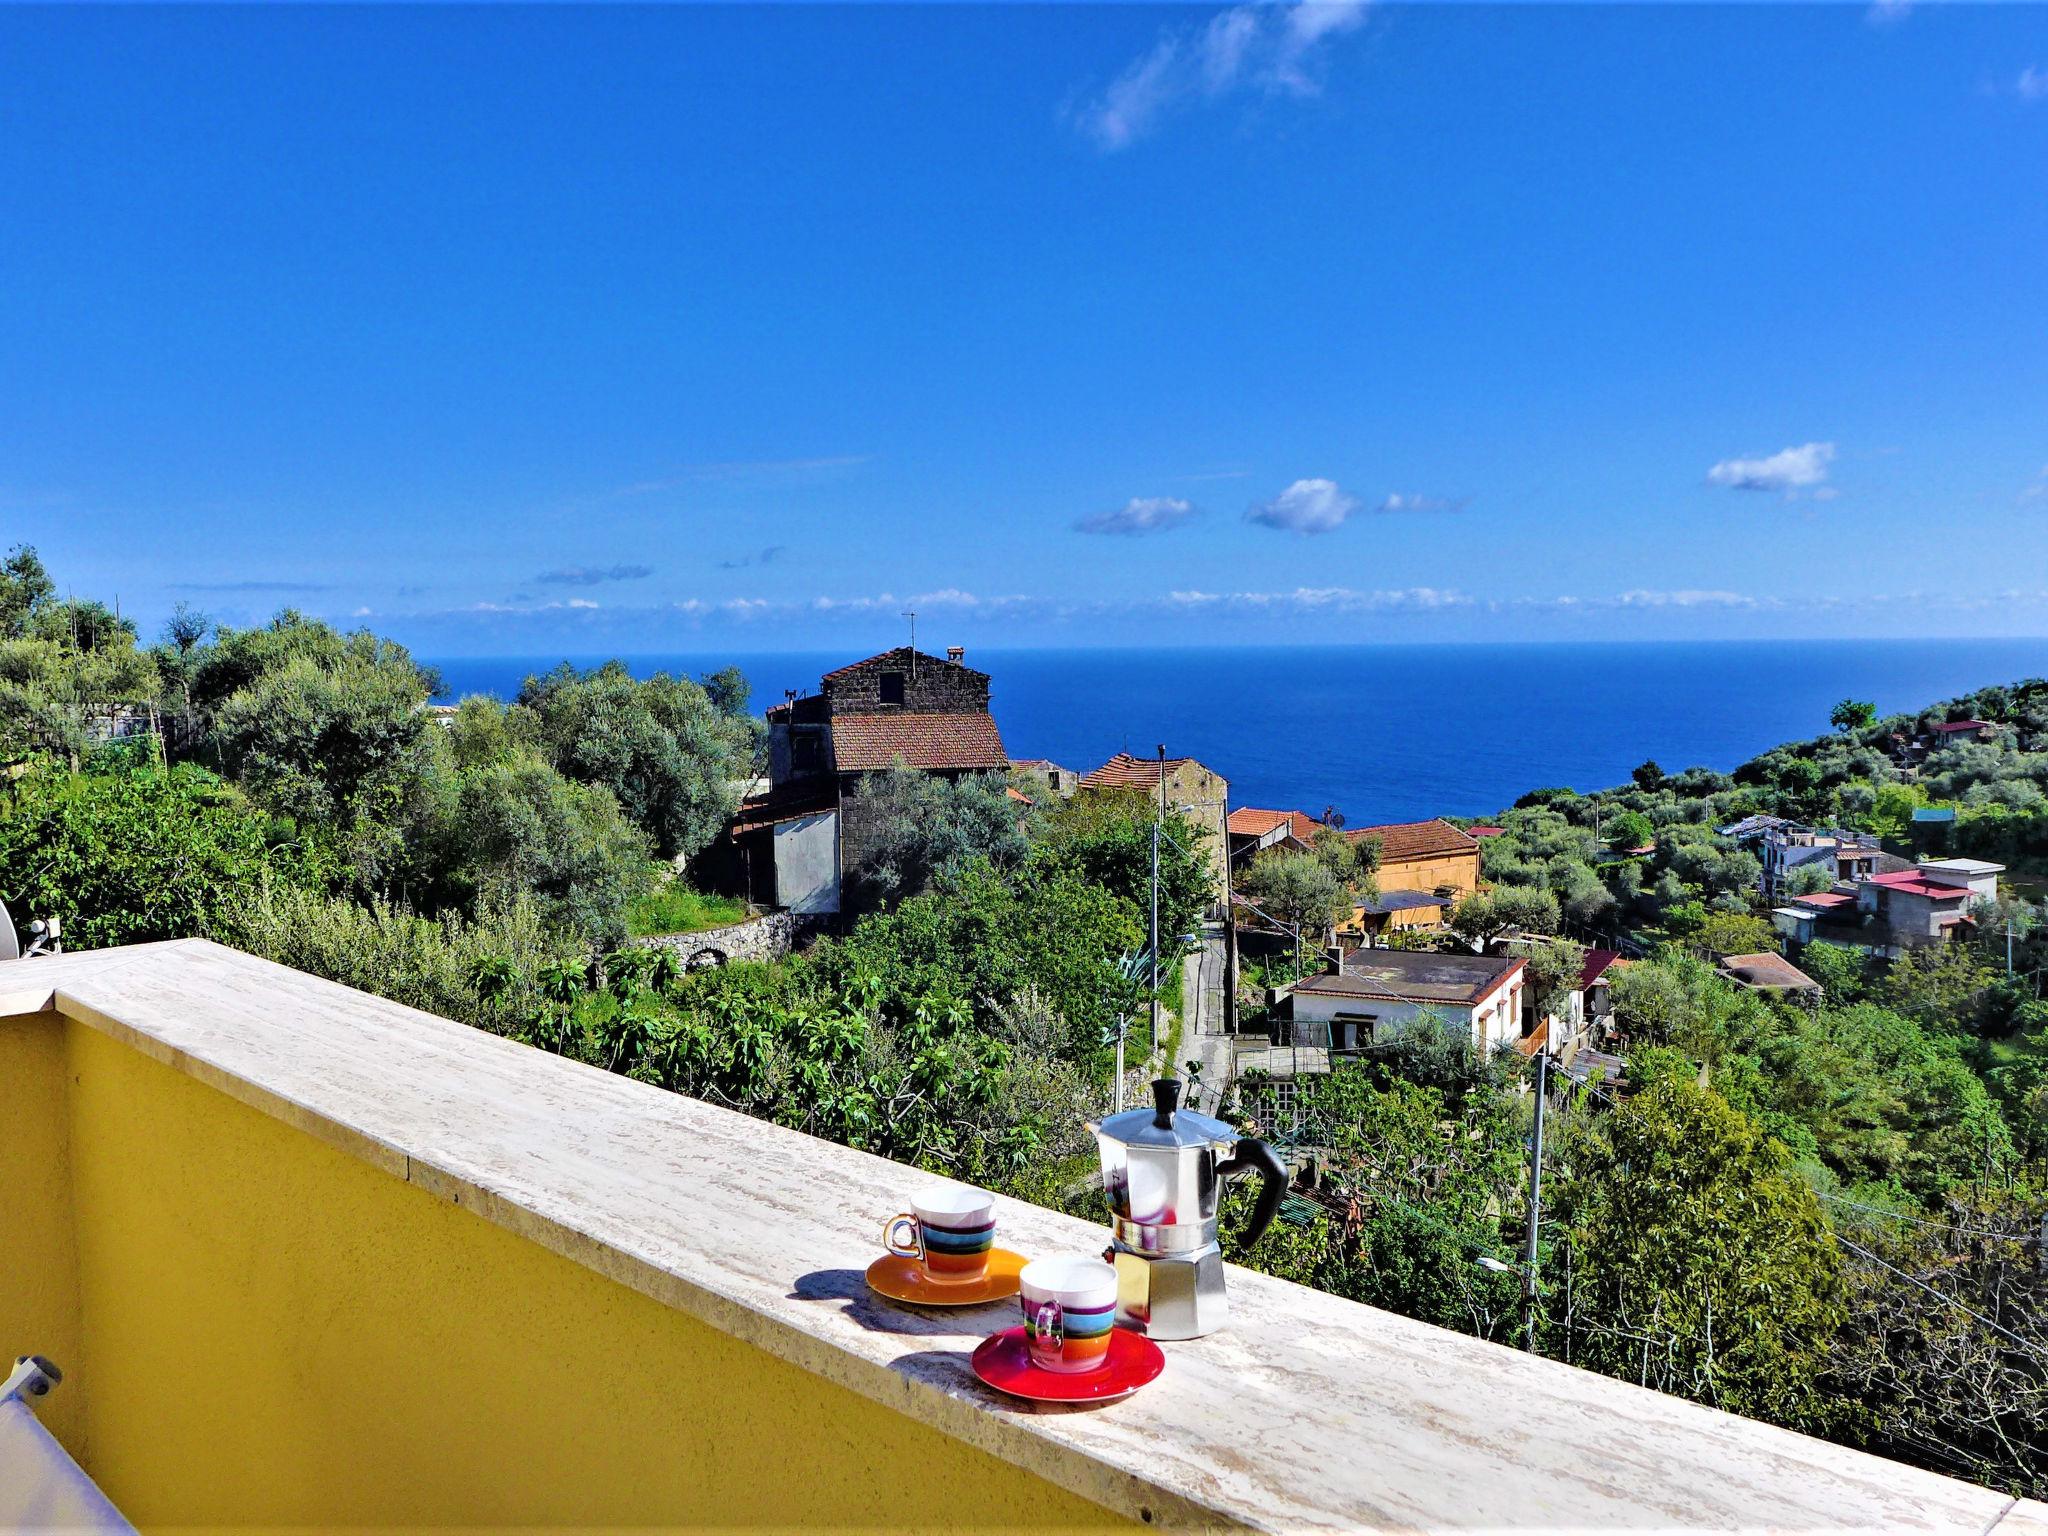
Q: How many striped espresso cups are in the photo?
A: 2